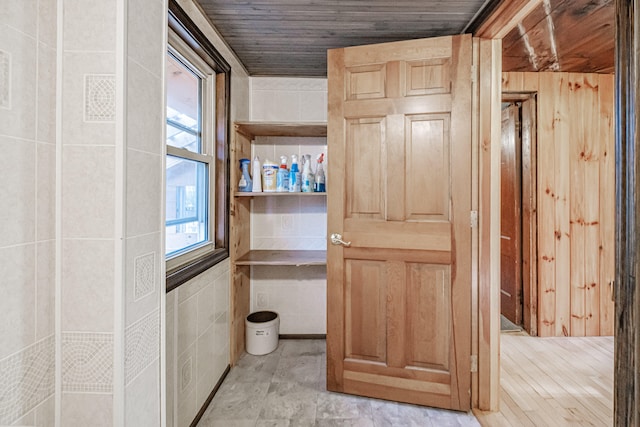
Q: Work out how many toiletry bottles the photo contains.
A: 7